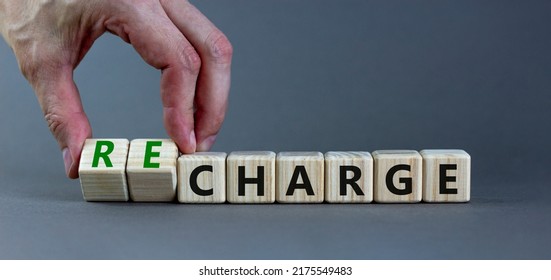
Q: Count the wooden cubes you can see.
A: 8